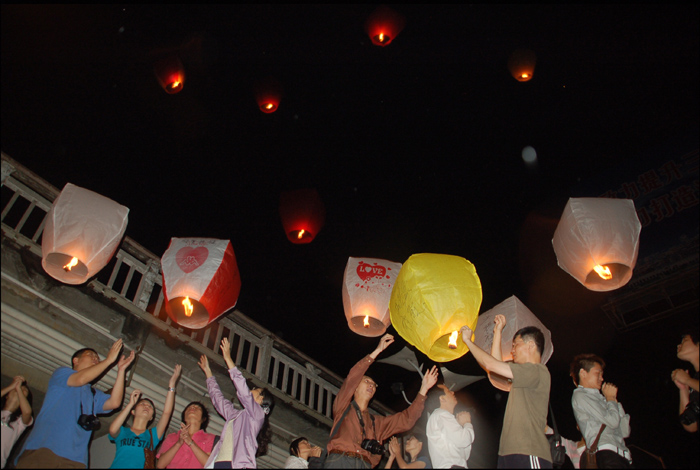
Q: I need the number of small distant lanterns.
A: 5